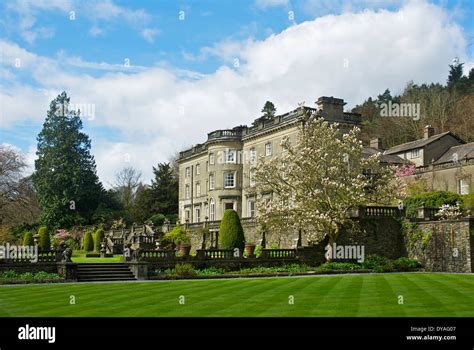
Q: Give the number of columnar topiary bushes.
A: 5